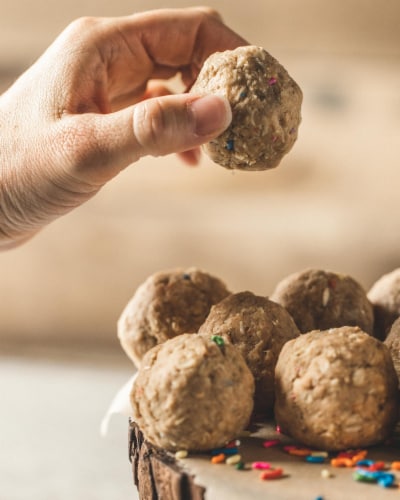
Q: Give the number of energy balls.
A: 8